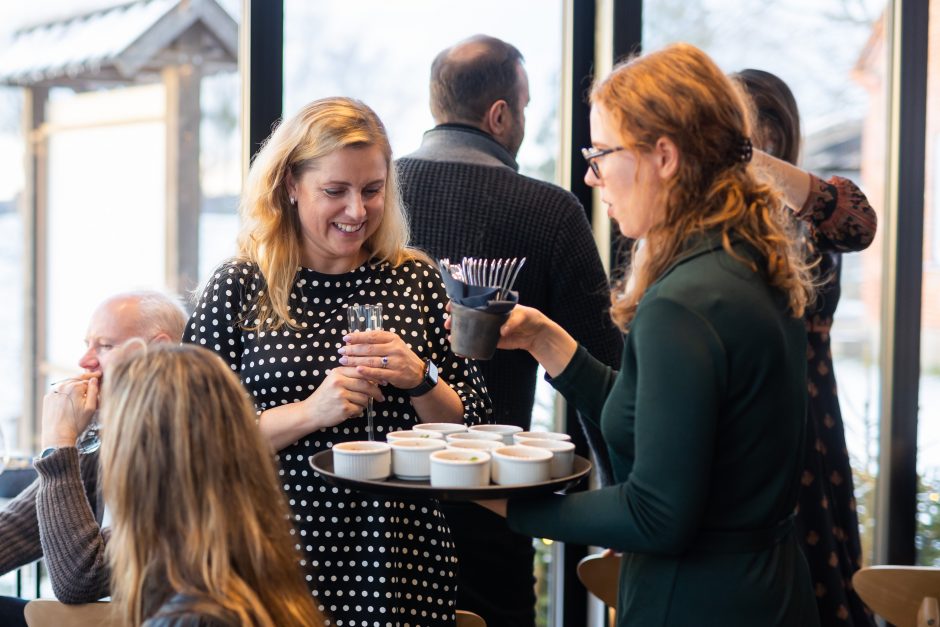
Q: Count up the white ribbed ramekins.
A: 11